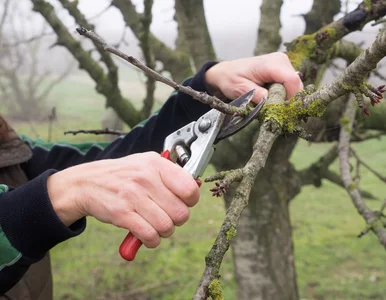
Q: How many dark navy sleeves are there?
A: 2